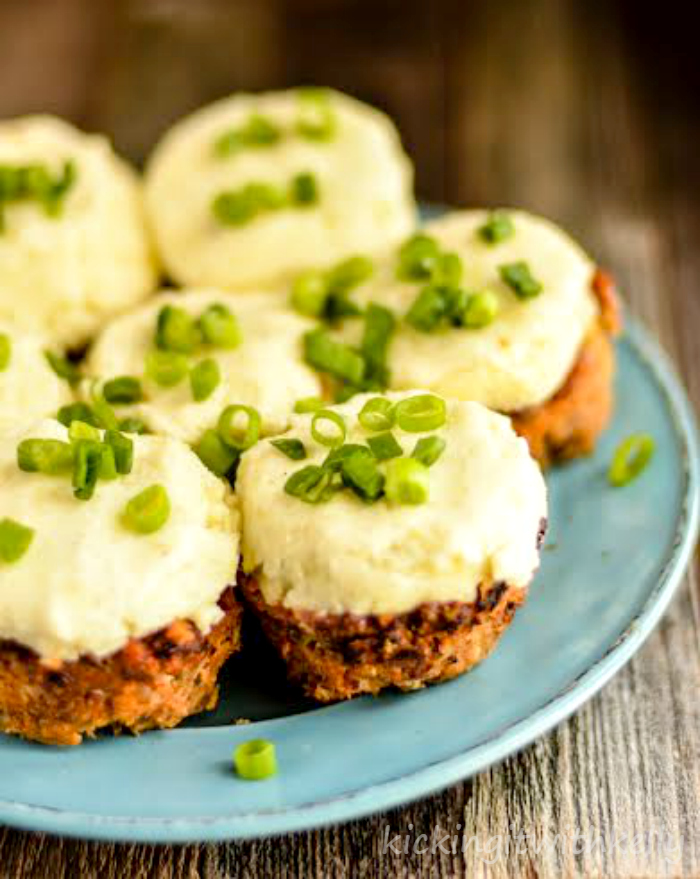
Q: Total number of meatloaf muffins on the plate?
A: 7